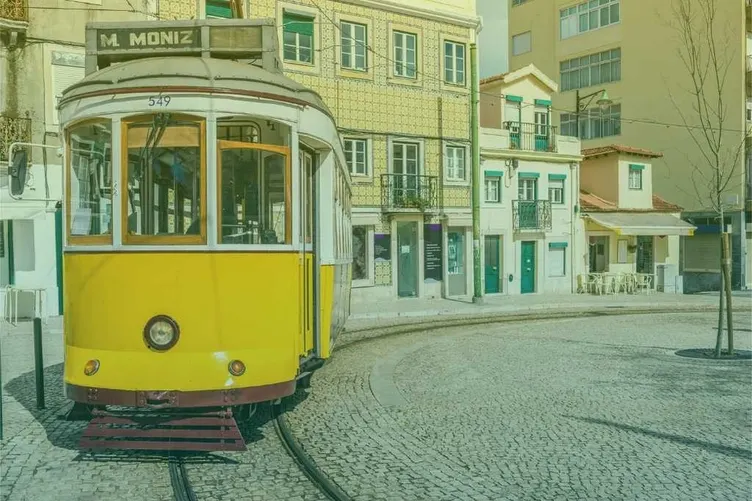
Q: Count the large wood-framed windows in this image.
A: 3